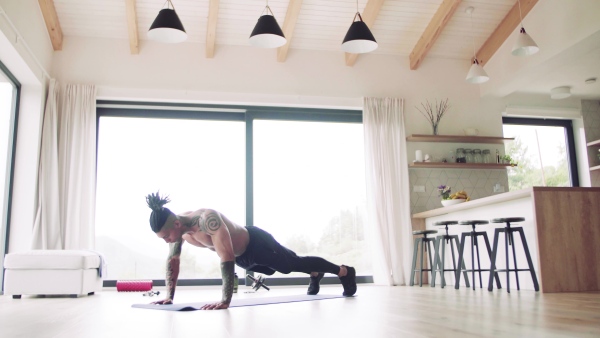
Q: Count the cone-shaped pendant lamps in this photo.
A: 5